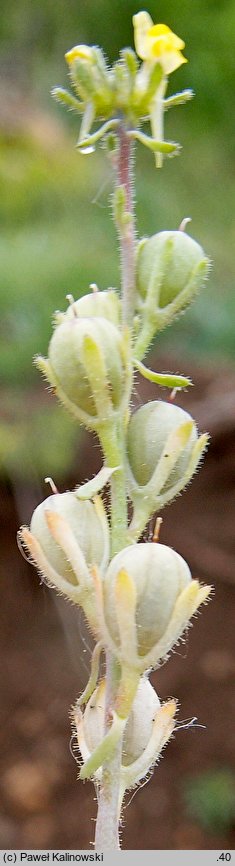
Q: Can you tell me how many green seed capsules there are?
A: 7